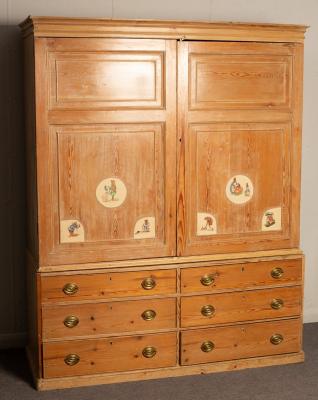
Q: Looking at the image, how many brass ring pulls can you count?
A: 12